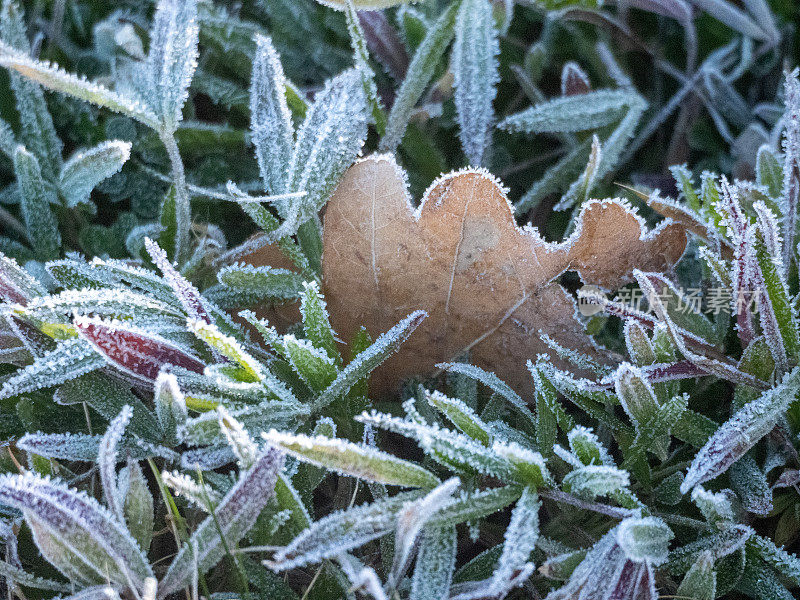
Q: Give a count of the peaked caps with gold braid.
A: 0